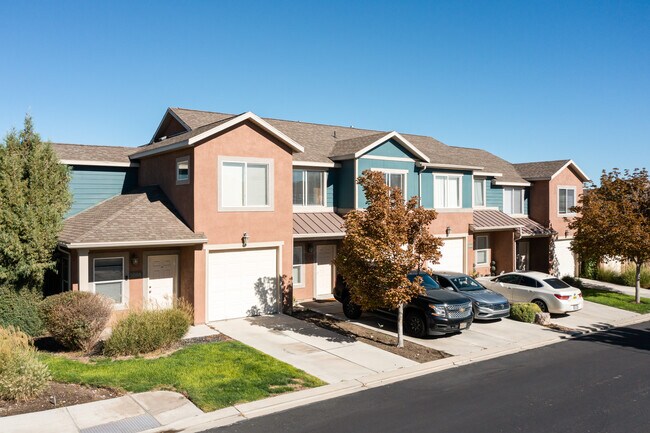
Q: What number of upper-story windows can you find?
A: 8